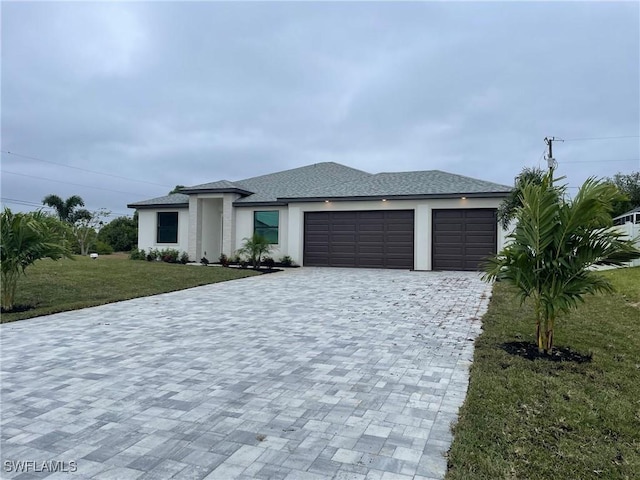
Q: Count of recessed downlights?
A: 3